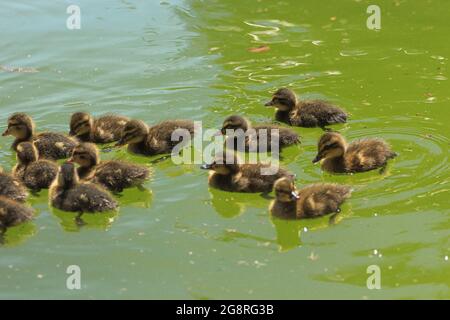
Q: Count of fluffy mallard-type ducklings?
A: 13